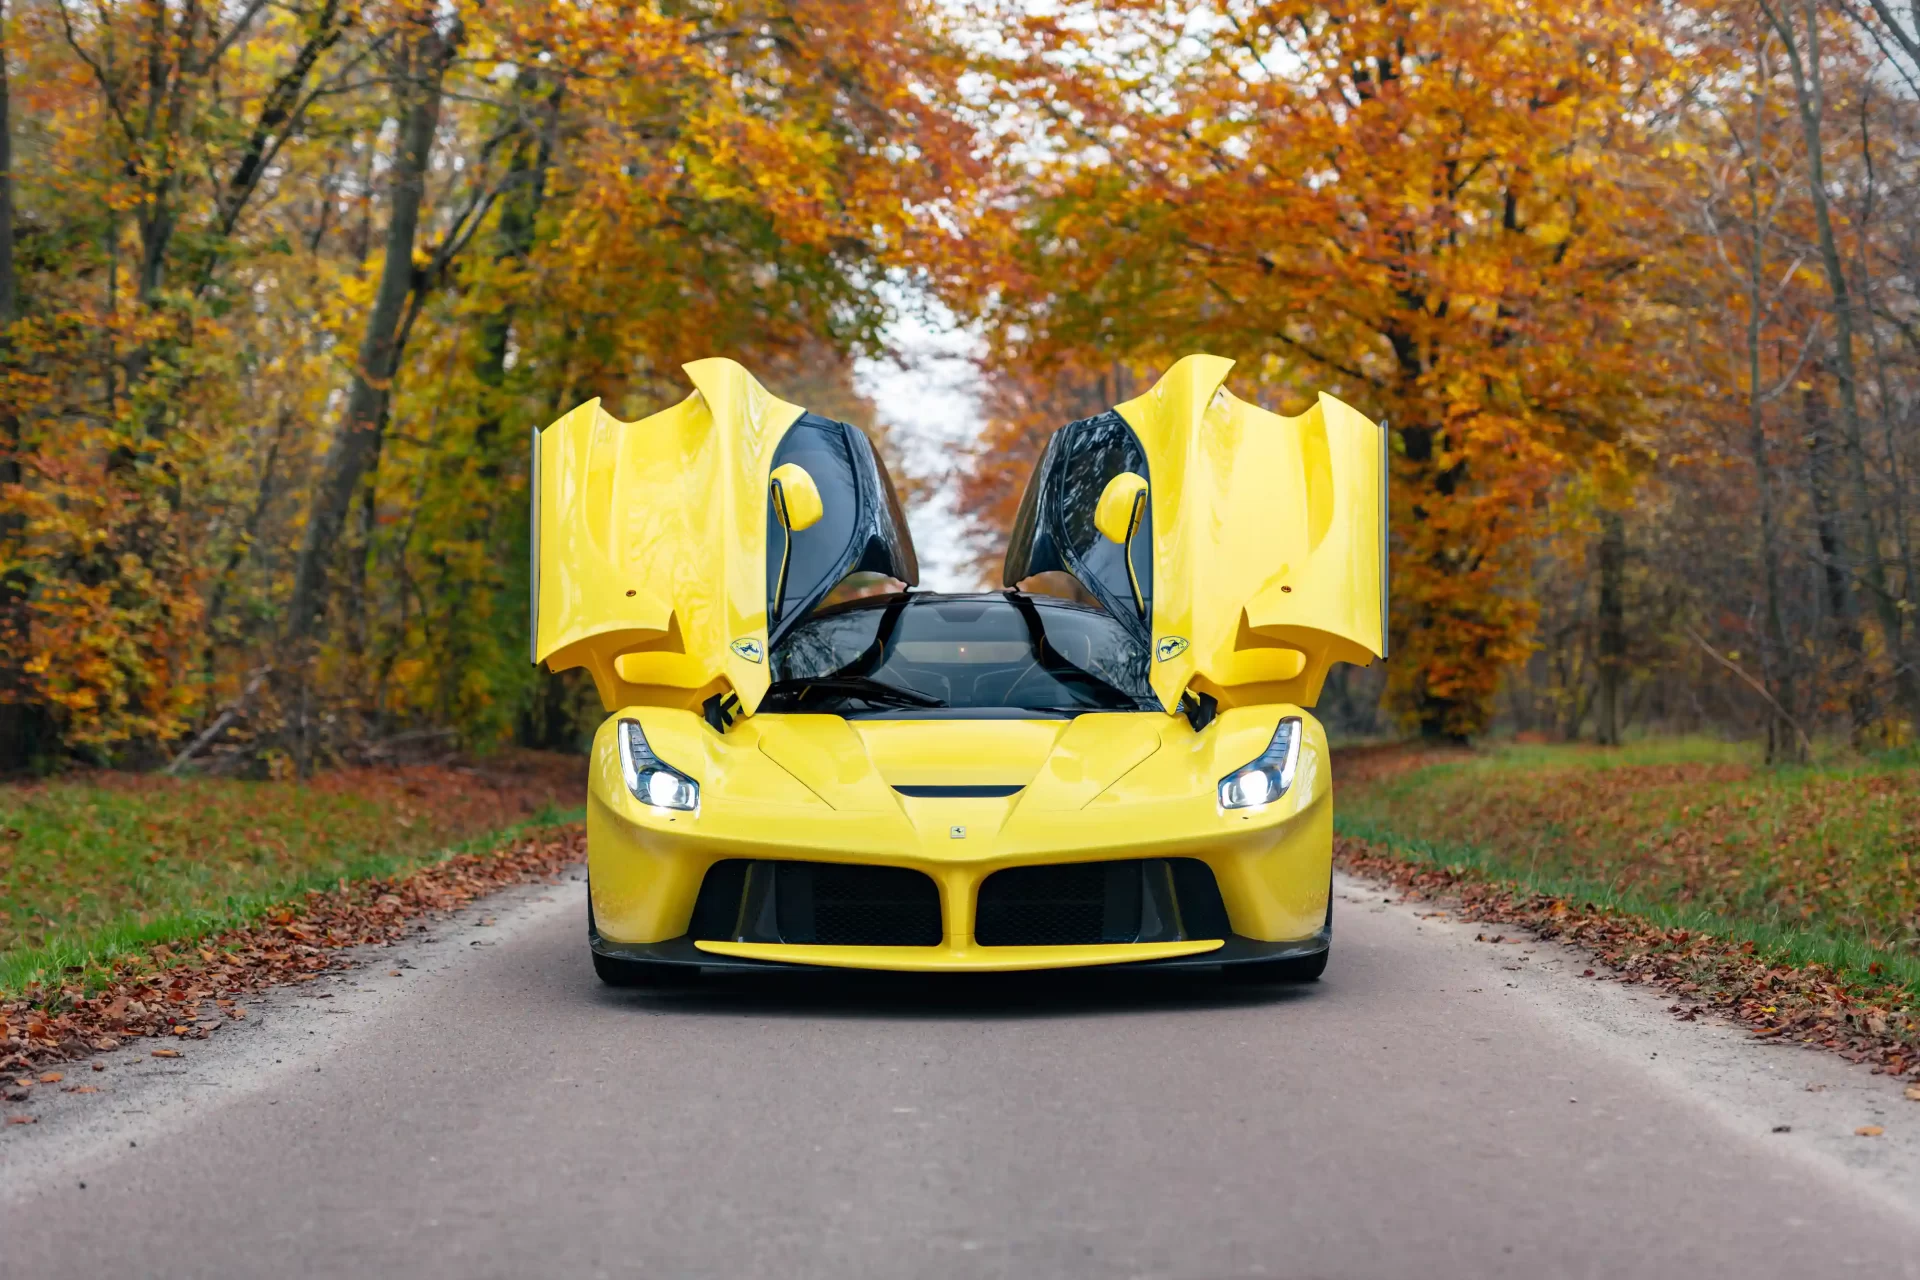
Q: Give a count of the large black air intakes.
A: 2